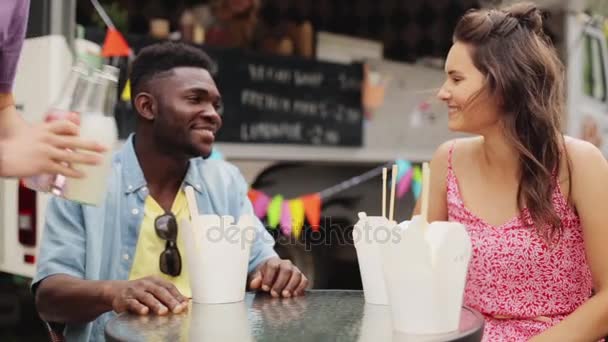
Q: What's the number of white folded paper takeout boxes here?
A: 3